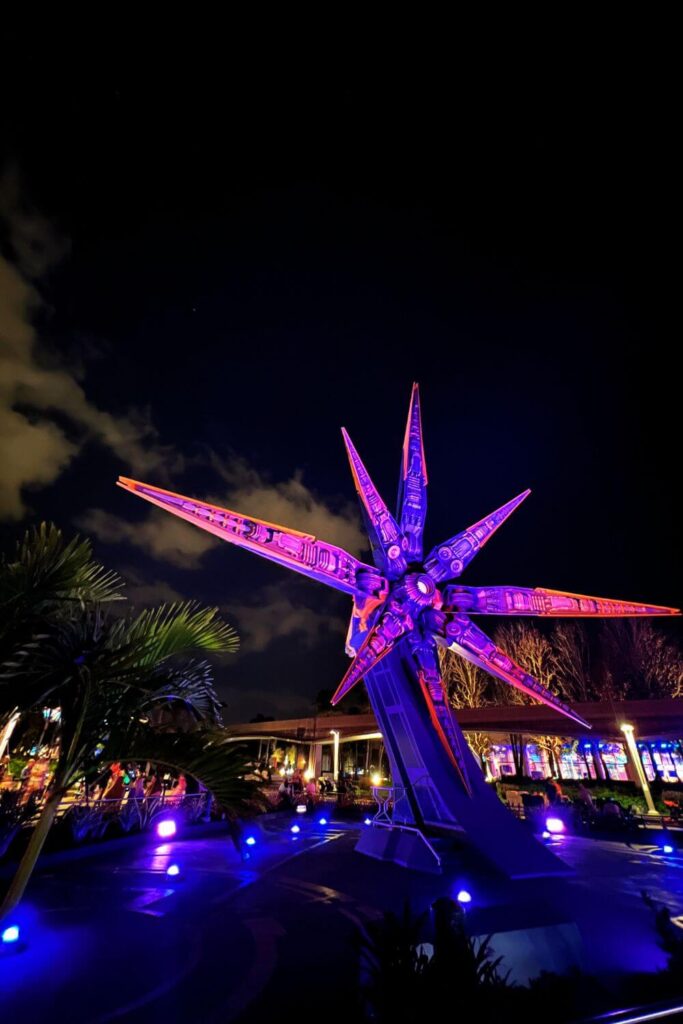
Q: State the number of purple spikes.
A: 8